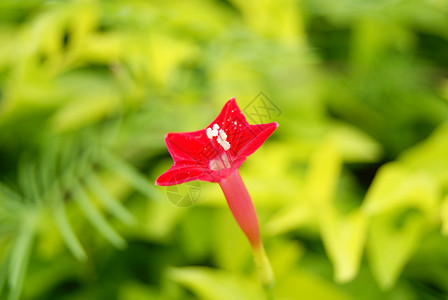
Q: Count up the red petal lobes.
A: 5